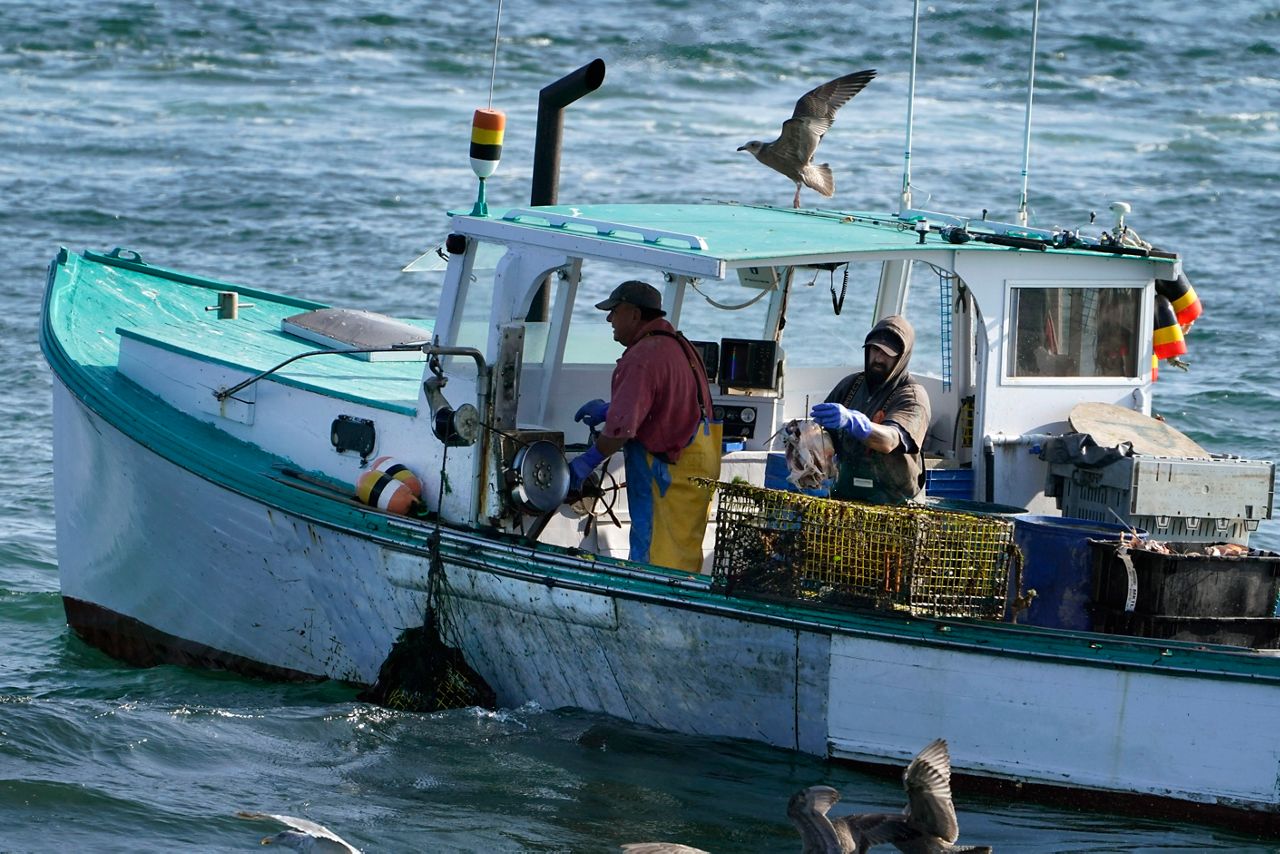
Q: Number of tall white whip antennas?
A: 2